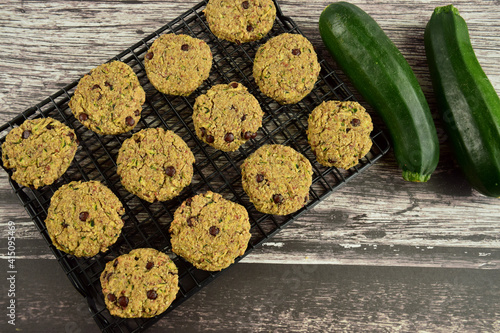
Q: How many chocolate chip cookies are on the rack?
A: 12